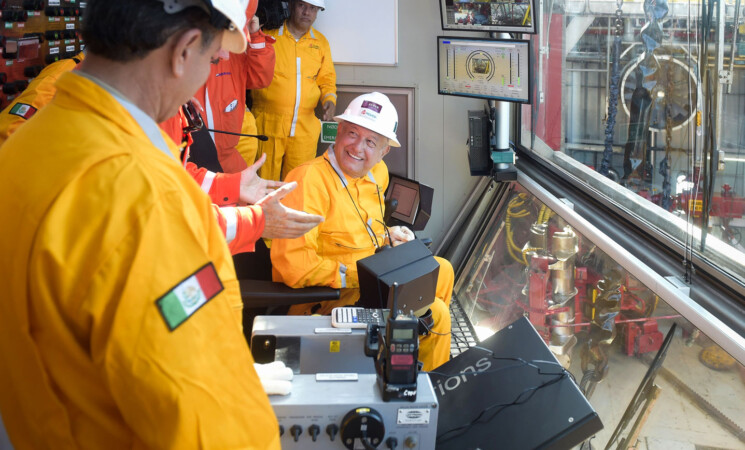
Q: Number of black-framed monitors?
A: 2